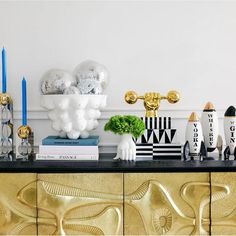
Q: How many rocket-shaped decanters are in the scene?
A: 3